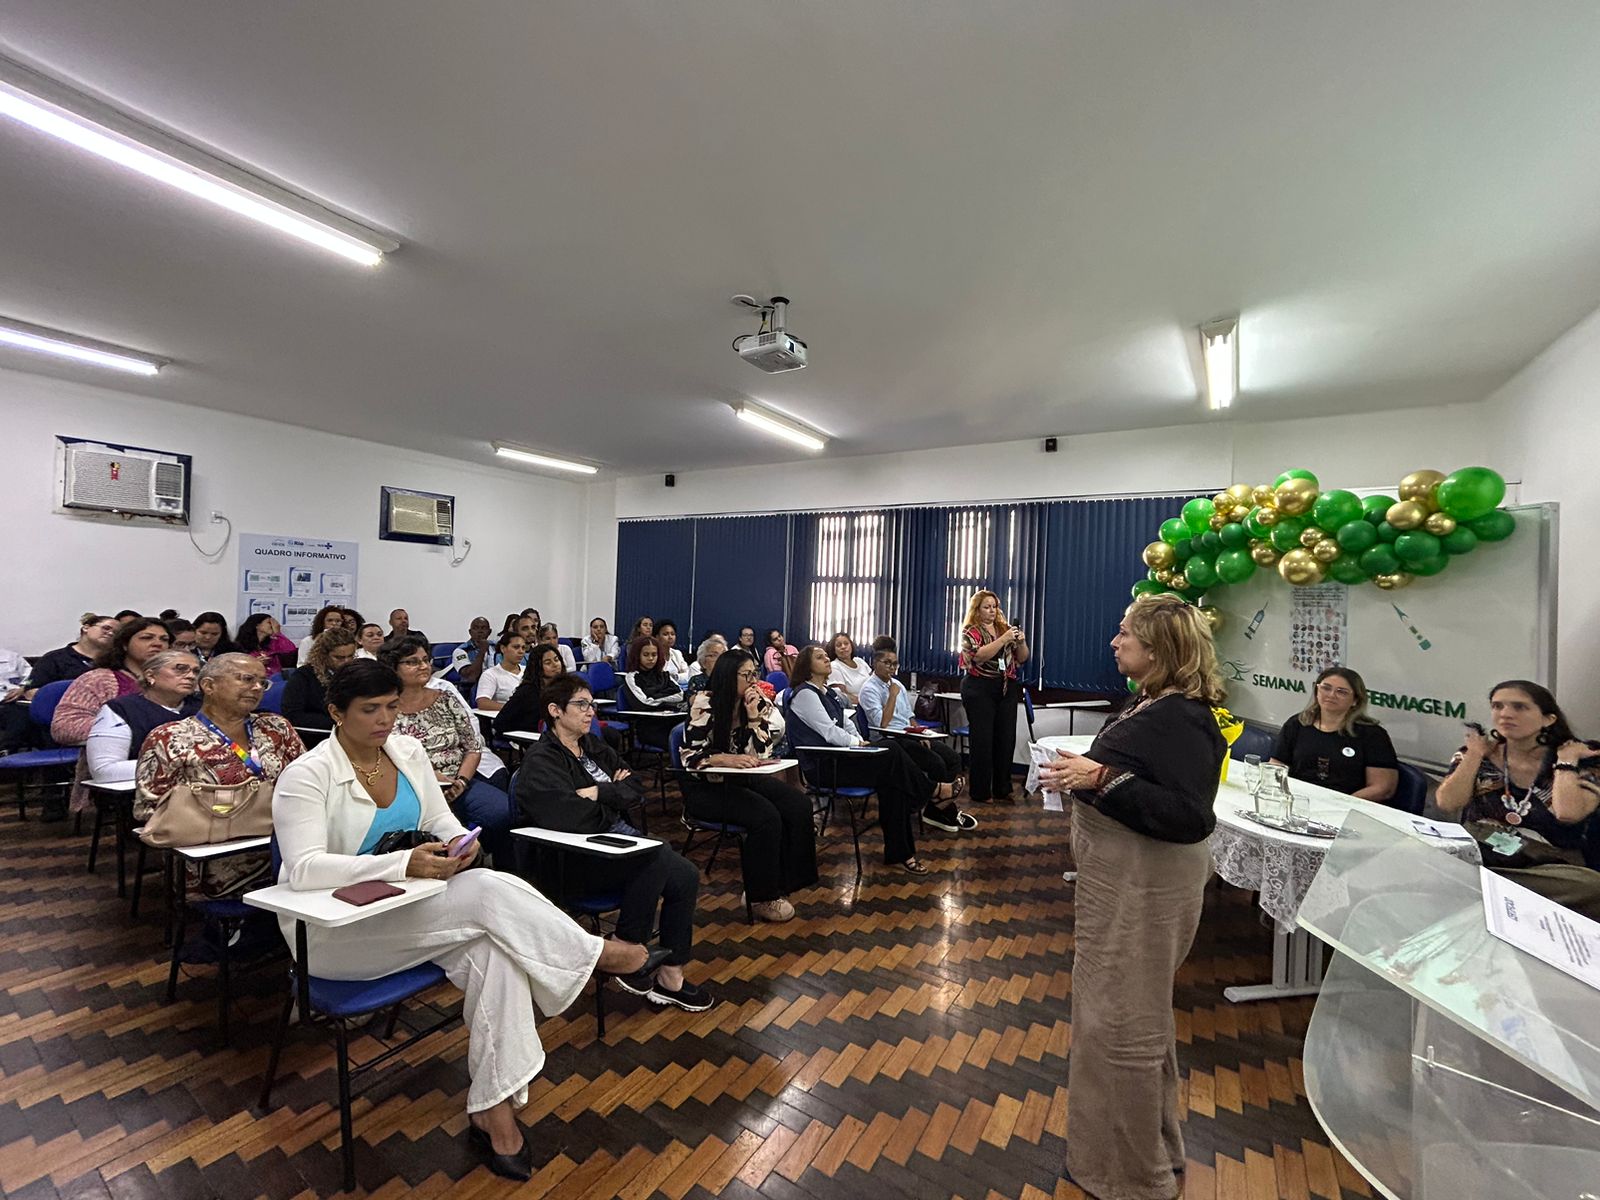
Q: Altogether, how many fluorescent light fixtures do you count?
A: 5